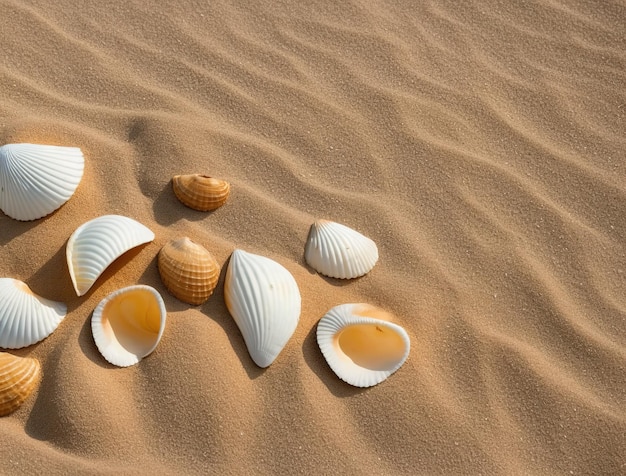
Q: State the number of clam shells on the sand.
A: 10